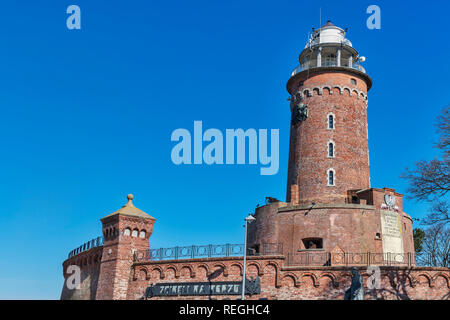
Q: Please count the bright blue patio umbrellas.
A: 0